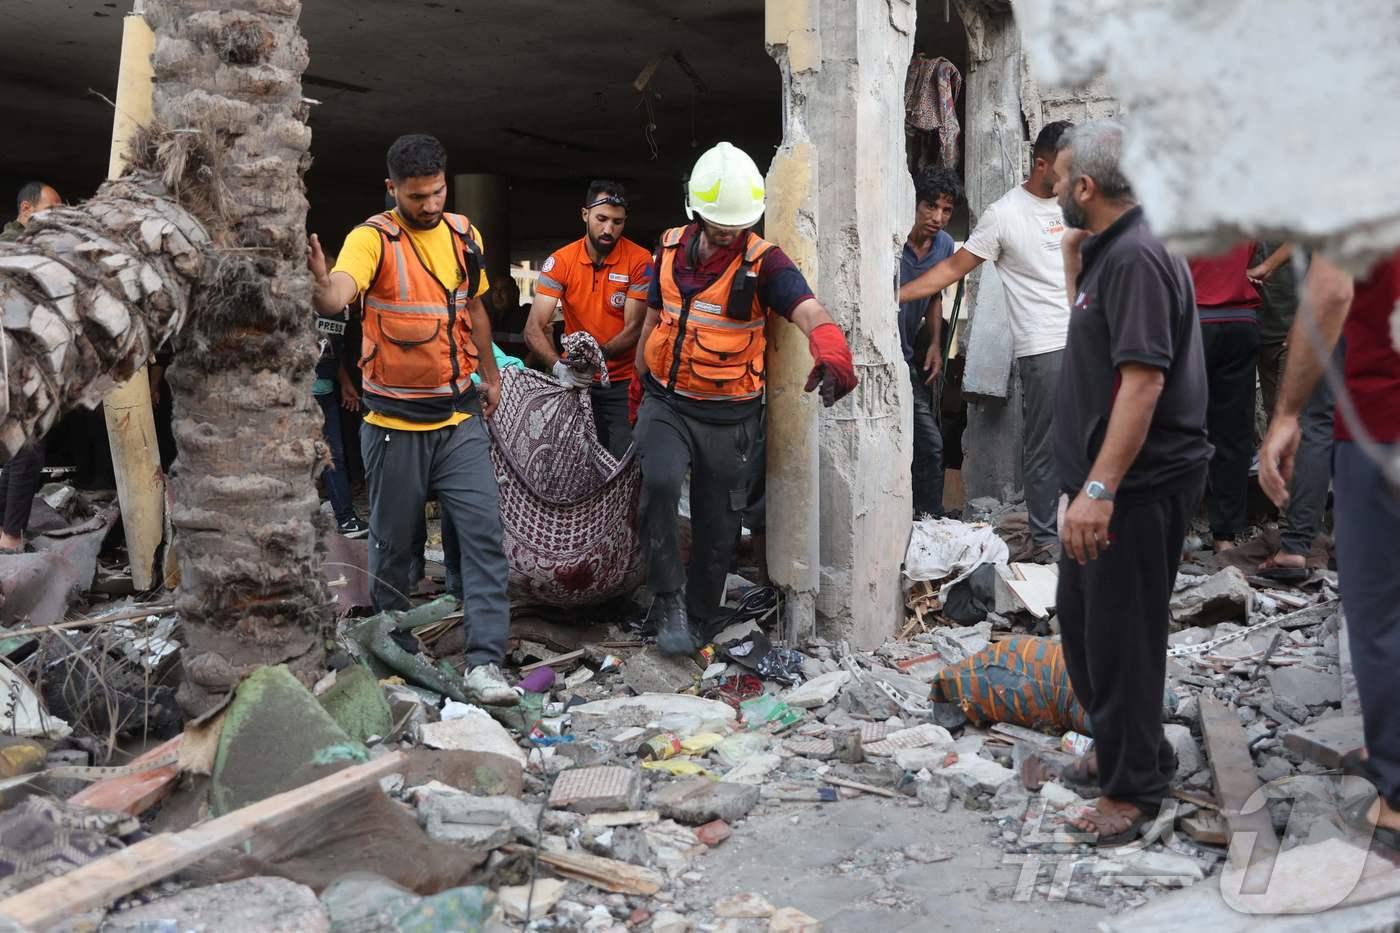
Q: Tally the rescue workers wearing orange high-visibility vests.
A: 2